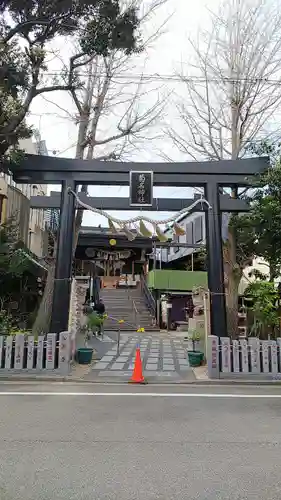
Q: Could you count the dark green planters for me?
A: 2